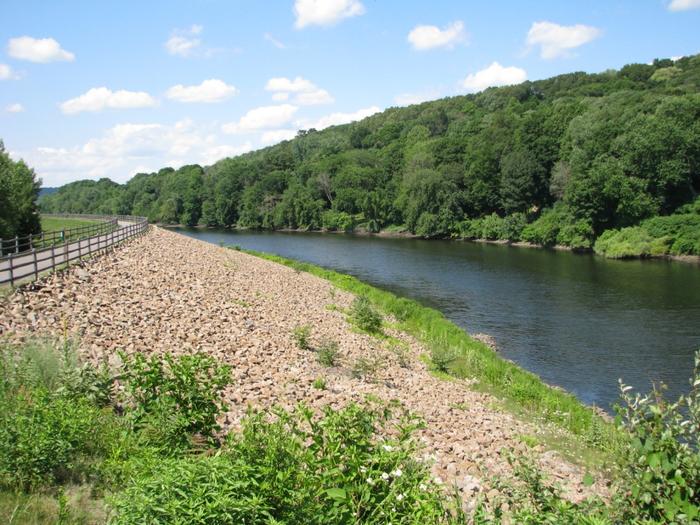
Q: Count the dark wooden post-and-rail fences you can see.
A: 2